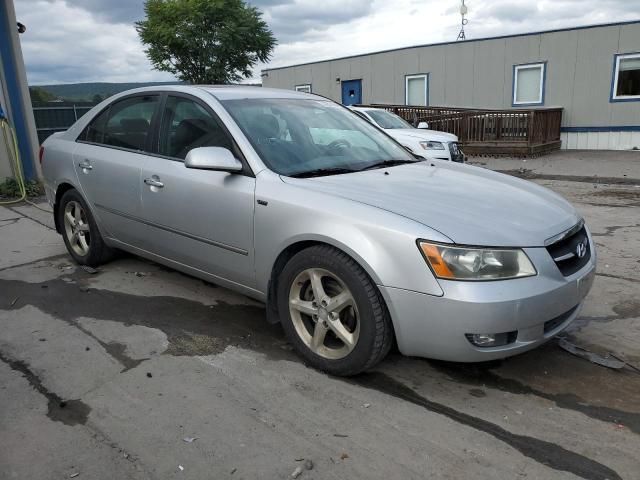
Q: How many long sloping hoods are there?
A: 1